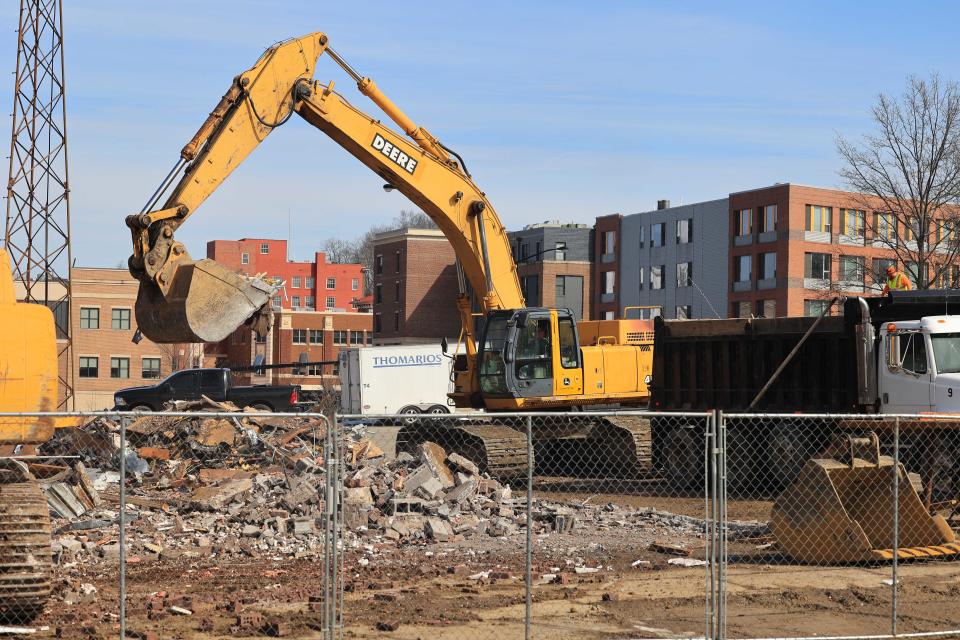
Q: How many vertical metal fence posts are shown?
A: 7